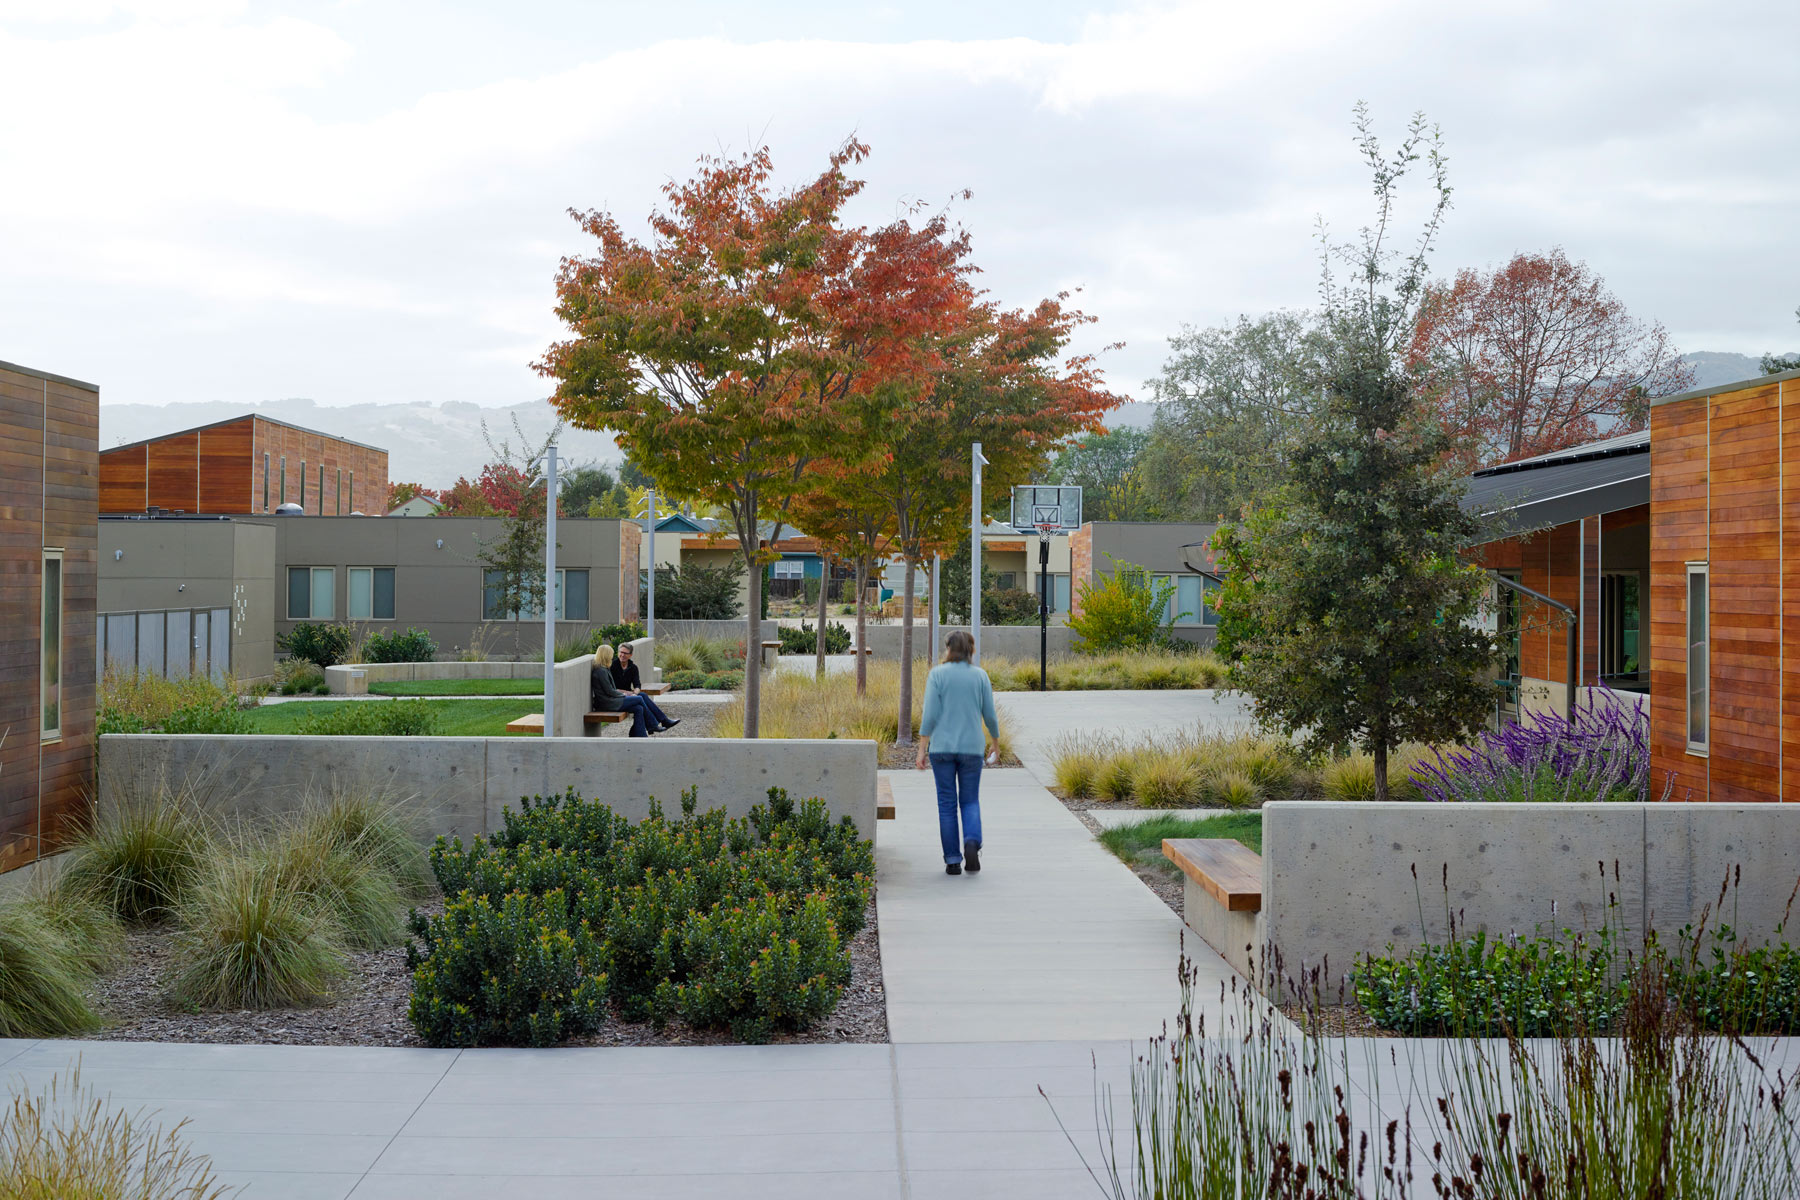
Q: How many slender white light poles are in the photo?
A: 4